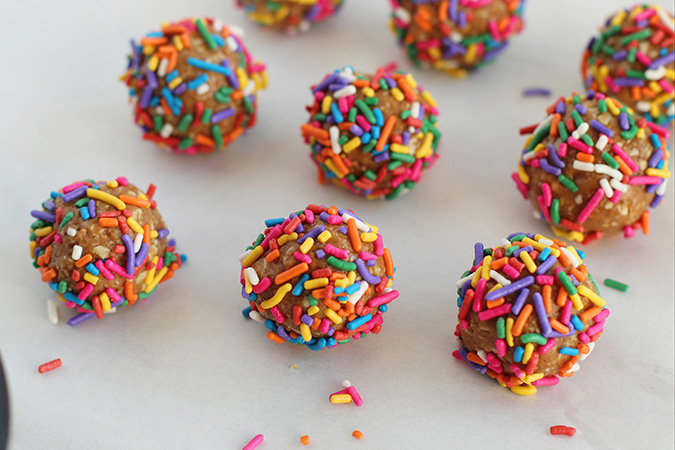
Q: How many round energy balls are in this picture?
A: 9